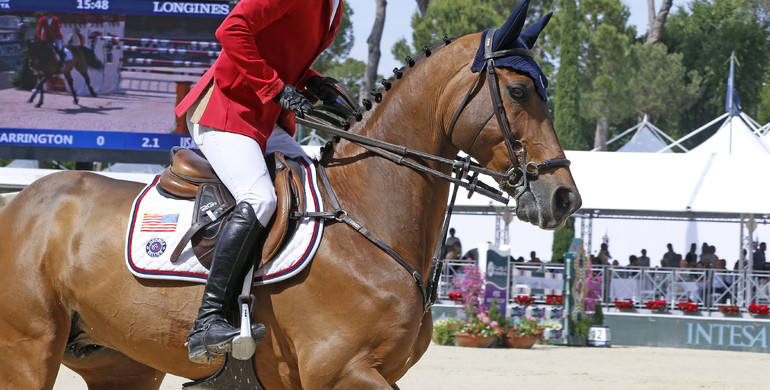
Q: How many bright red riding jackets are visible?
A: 2